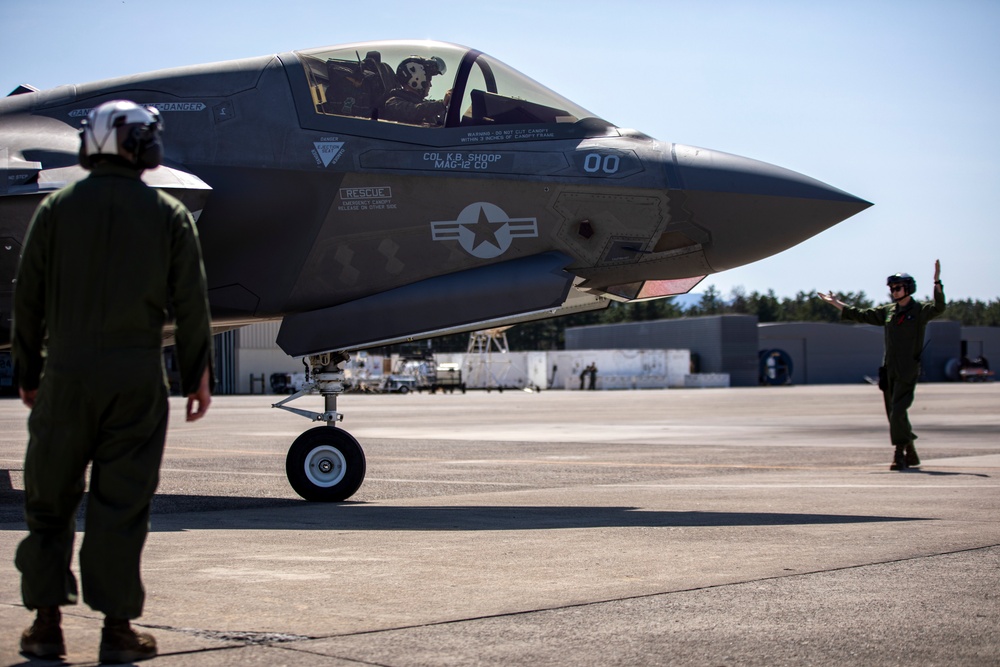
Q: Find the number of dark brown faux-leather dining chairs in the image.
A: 0